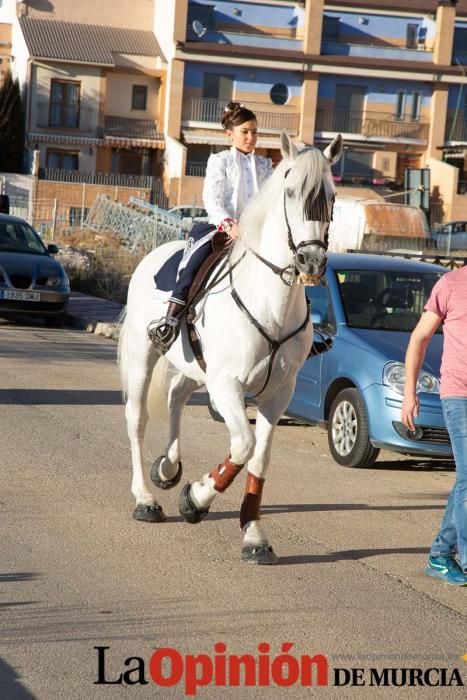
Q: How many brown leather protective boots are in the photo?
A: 2